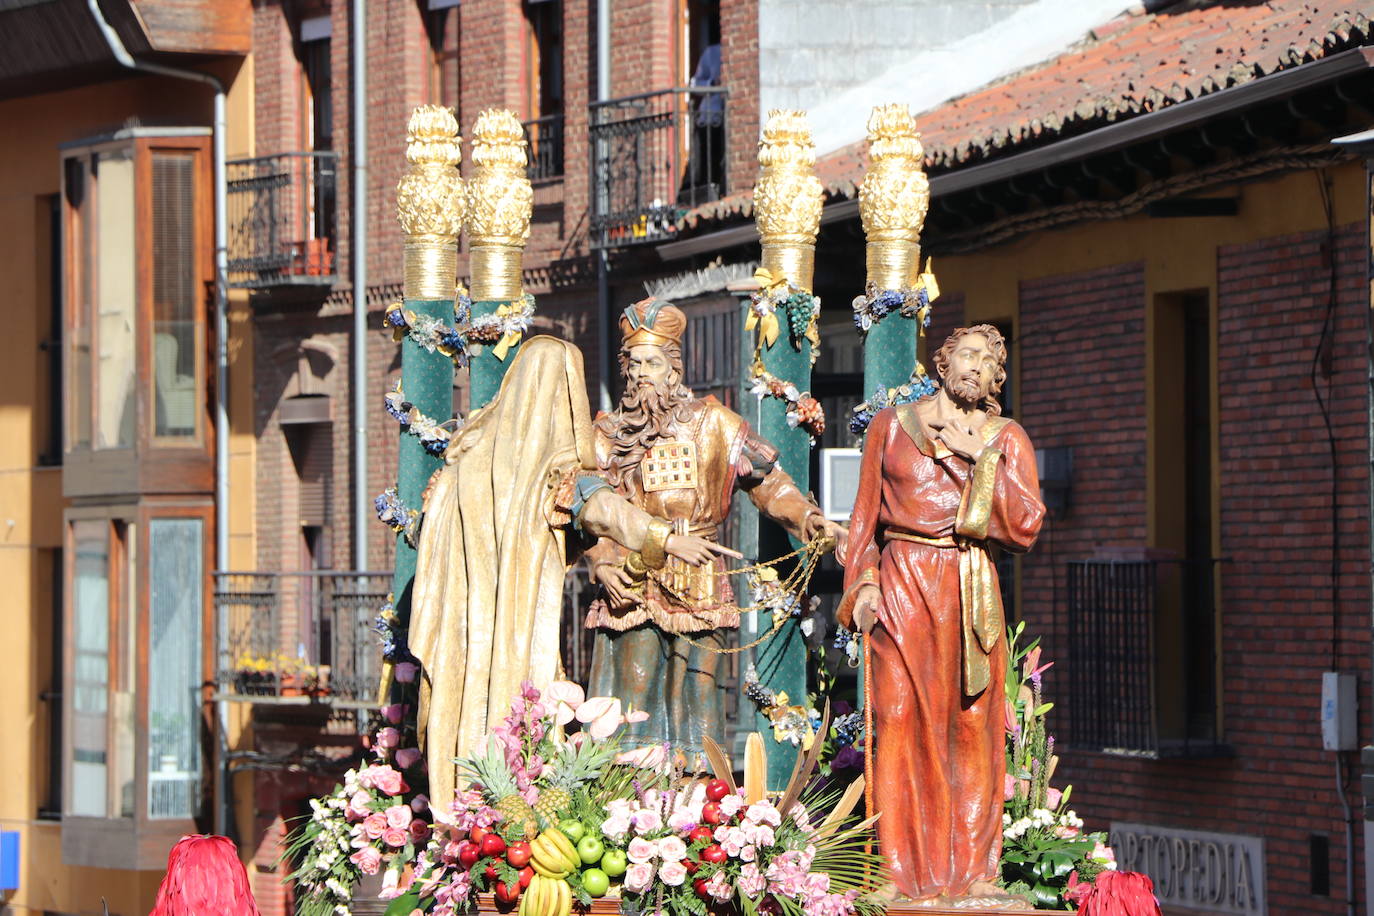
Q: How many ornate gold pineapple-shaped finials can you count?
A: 4